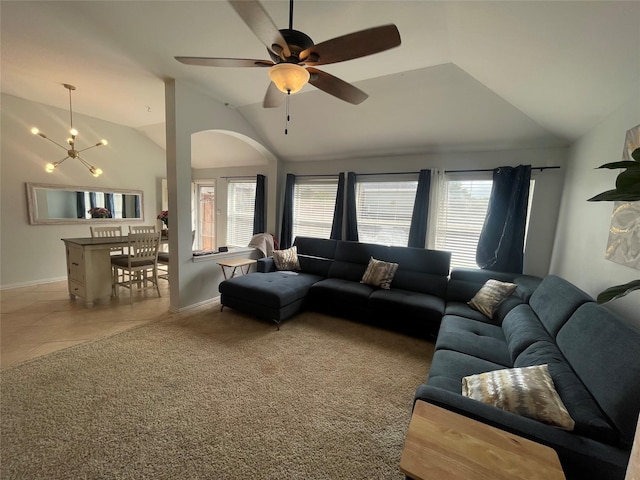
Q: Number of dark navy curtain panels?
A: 6